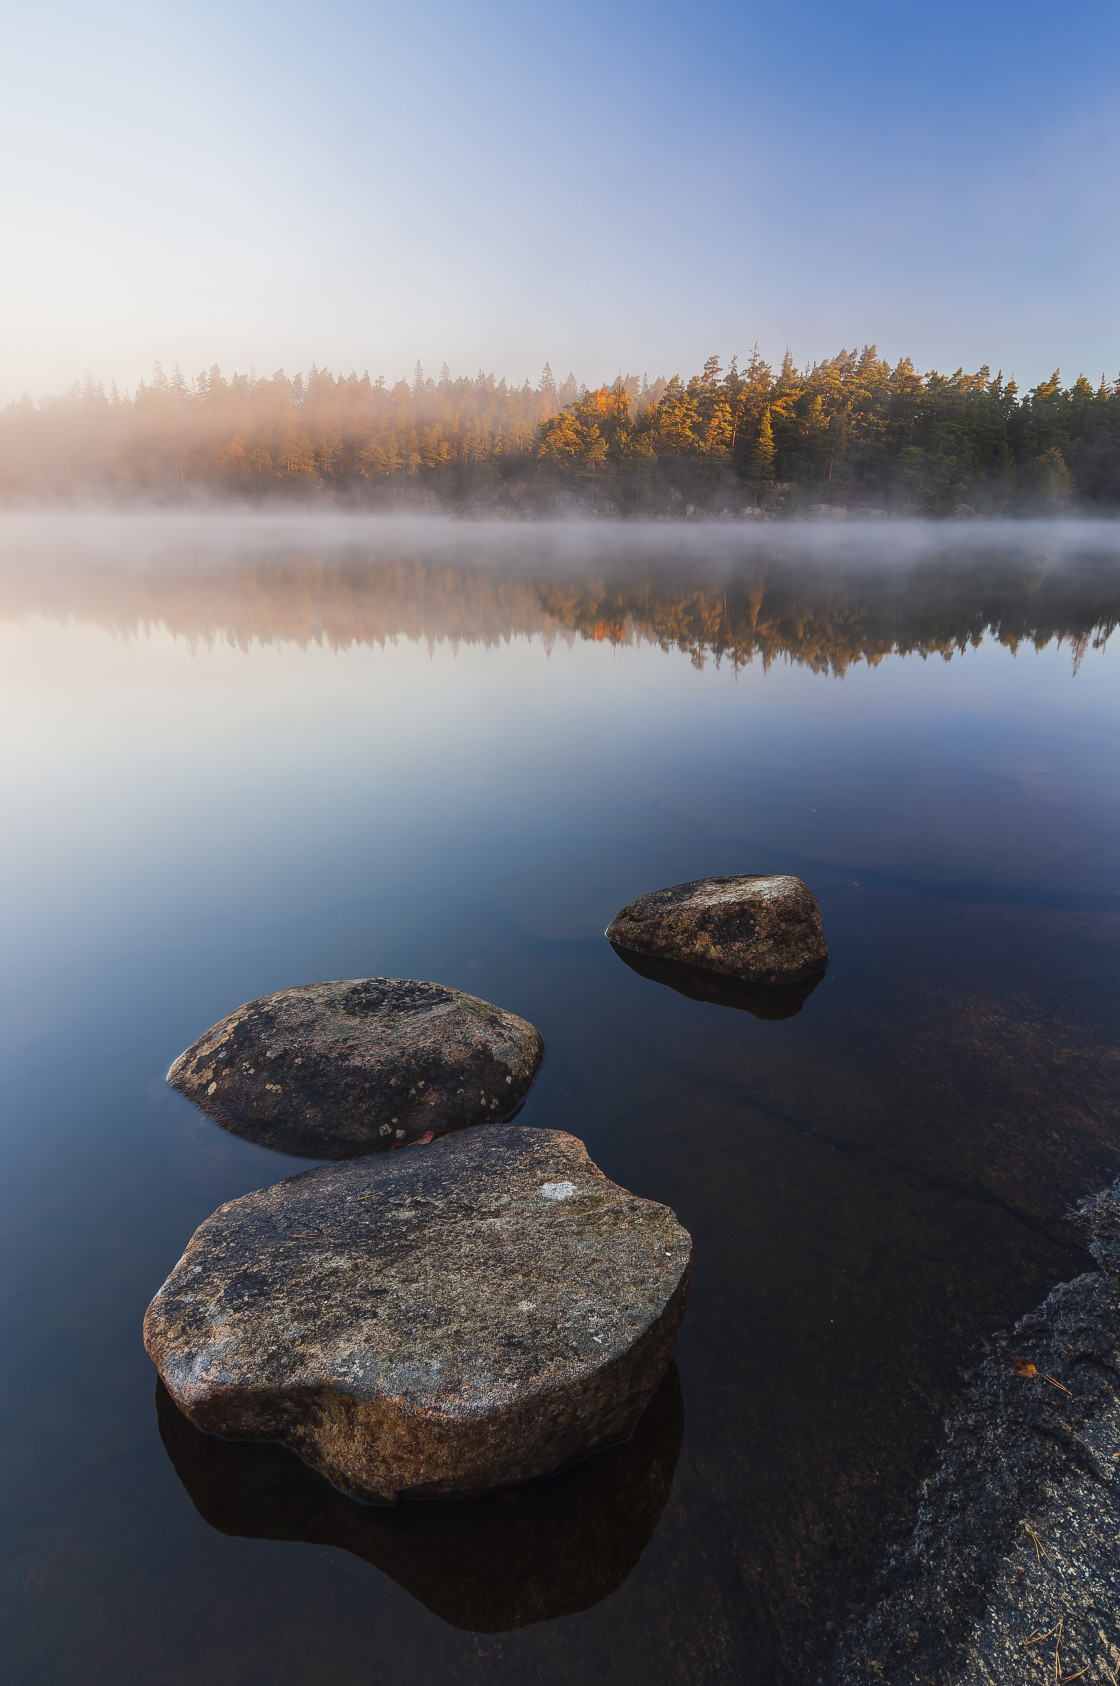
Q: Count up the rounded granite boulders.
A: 3